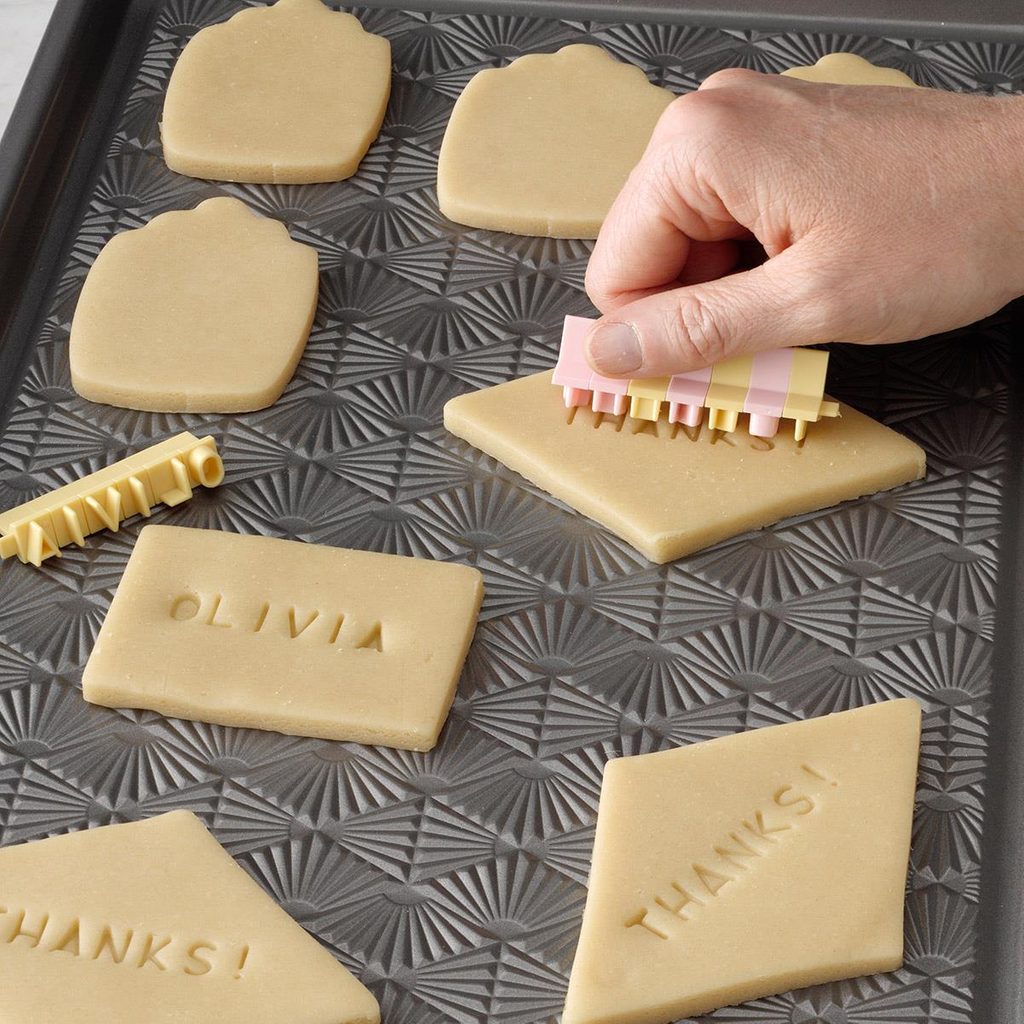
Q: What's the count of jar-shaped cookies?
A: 4